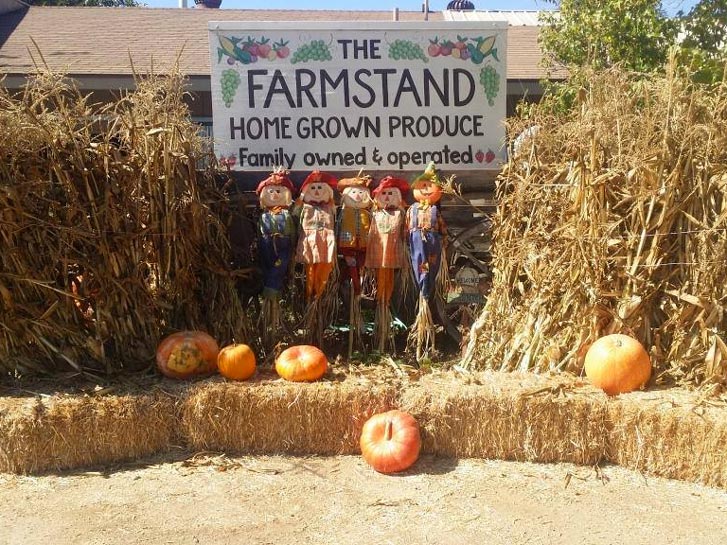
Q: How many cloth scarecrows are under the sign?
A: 5